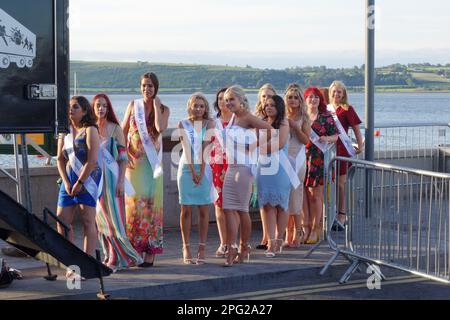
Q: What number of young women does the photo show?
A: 11